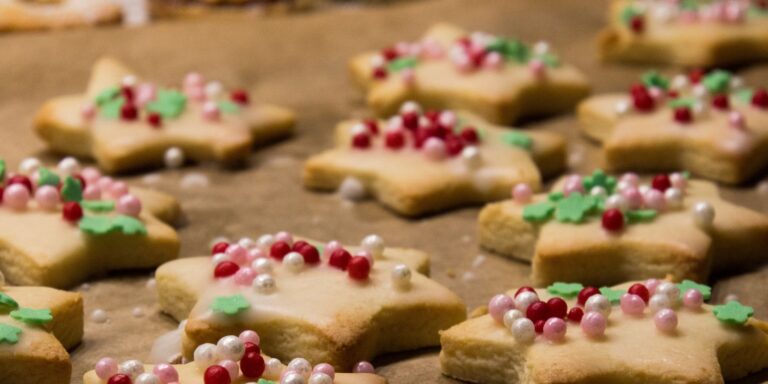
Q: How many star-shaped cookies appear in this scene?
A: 11